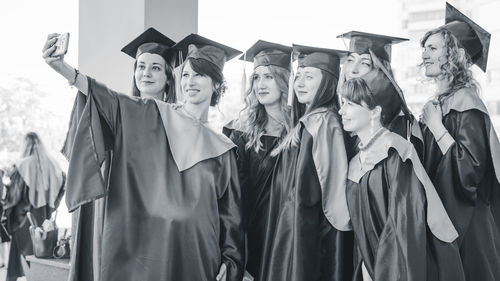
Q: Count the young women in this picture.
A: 7